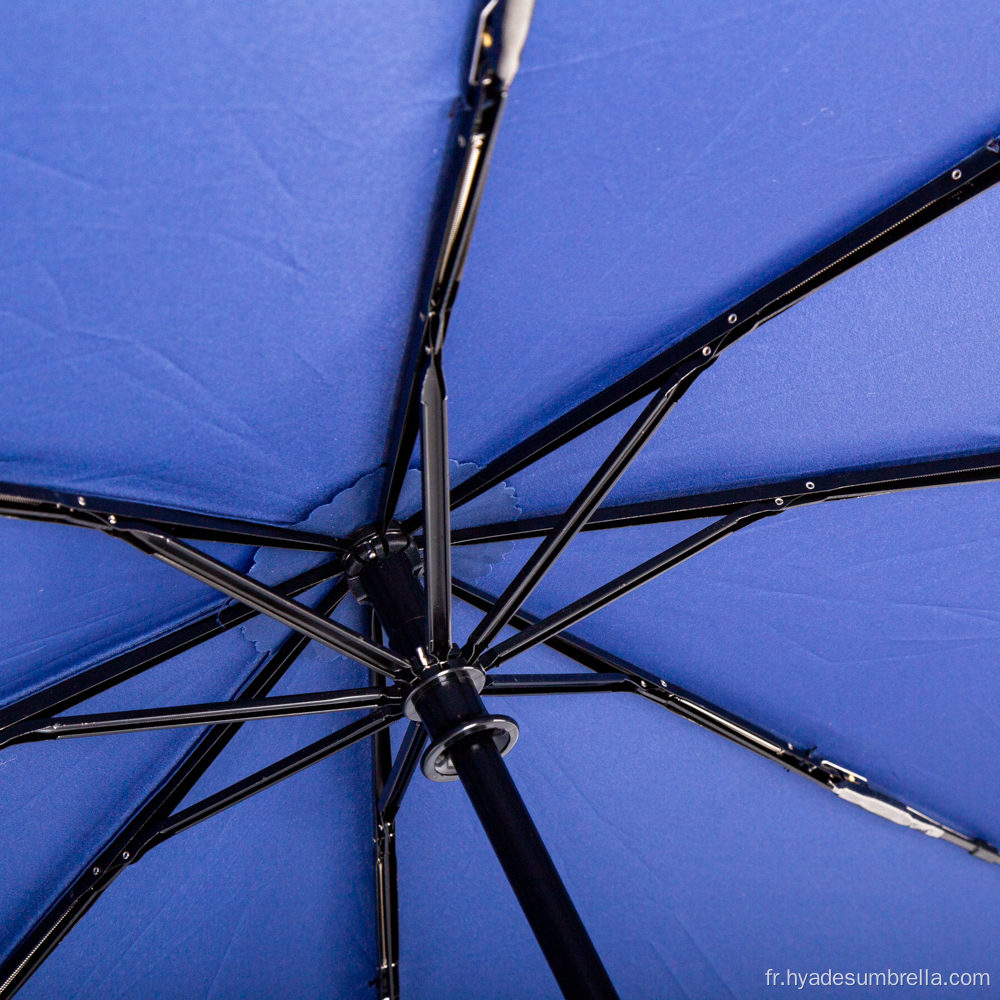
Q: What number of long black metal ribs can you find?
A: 8